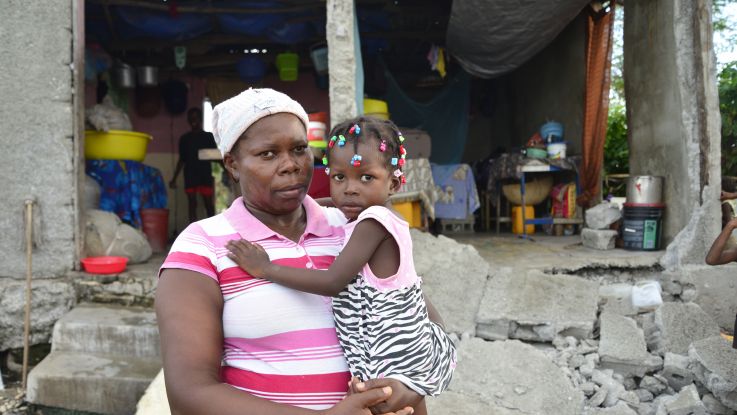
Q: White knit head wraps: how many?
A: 1